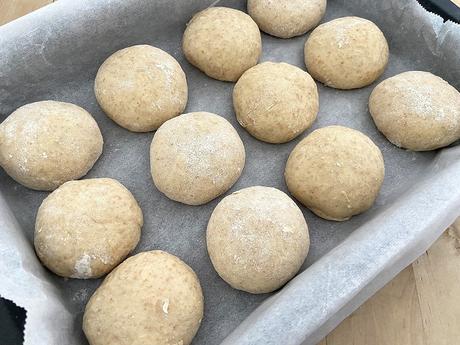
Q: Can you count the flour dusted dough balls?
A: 12